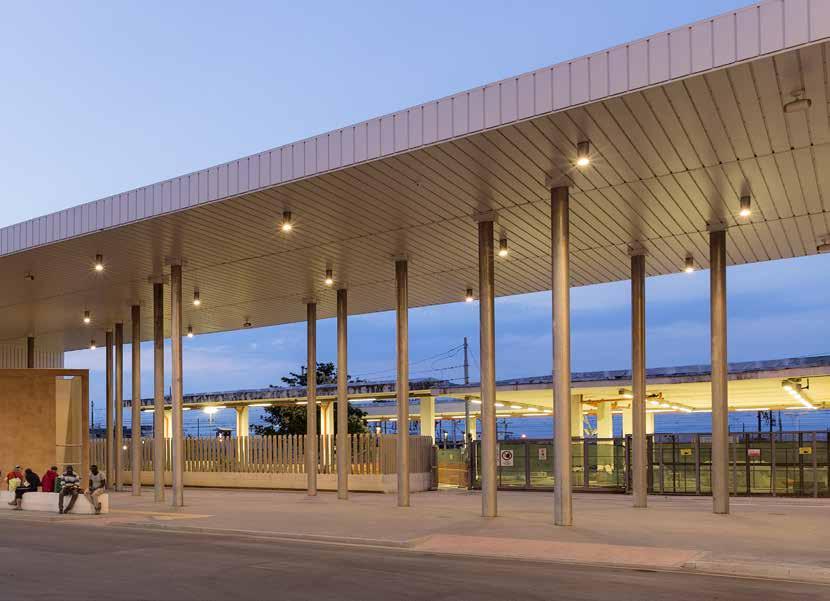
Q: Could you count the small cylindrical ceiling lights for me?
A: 12